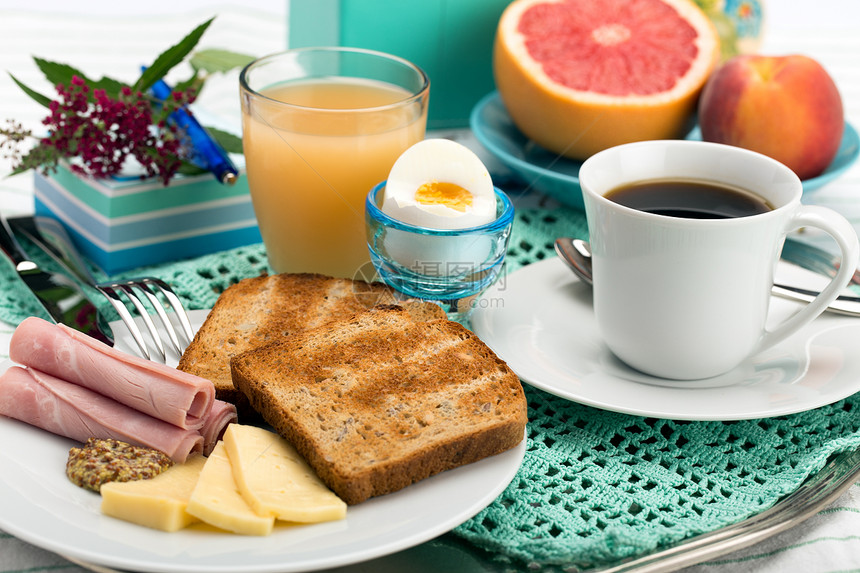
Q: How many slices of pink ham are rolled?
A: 3